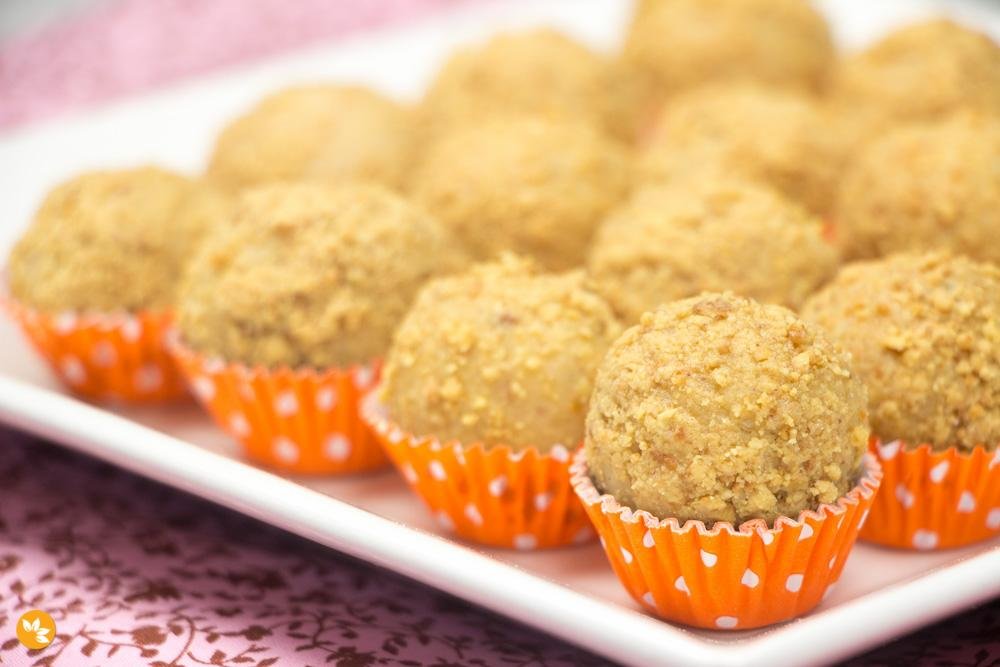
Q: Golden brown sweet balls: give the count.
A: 13